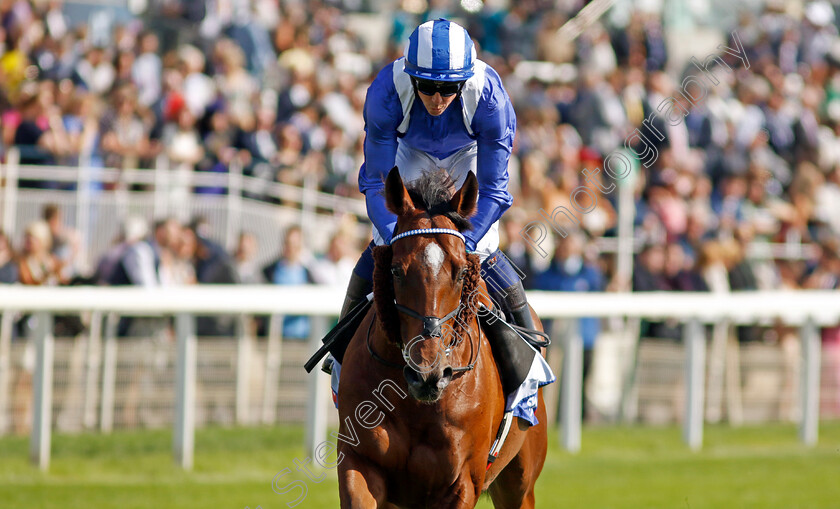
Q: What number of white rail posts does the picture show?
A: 6